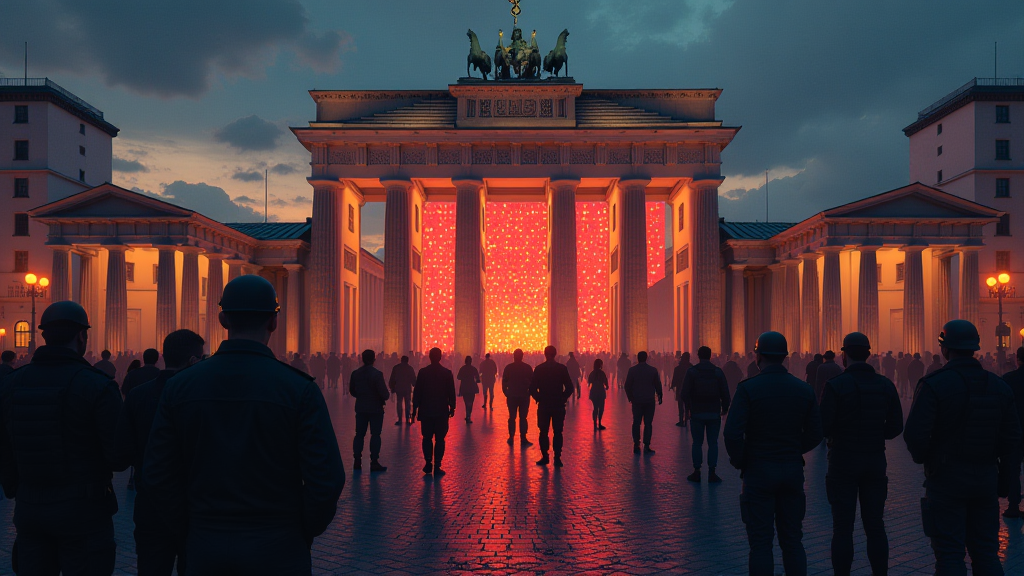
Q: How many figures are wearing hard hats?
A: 5